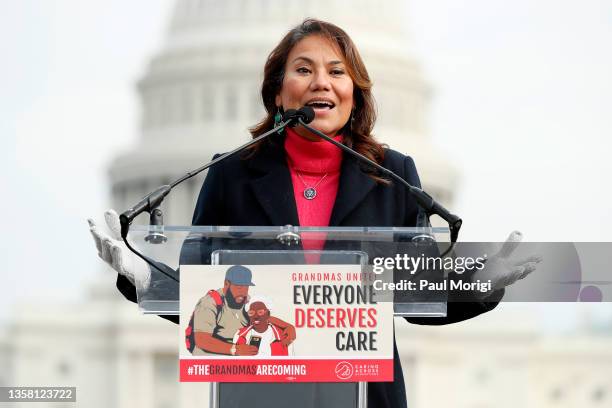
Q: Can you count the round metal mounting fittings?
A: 3